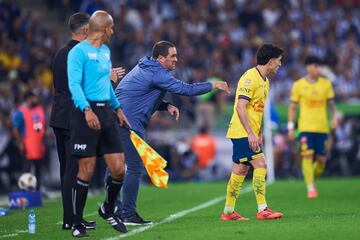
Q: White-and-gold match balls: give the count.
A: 1